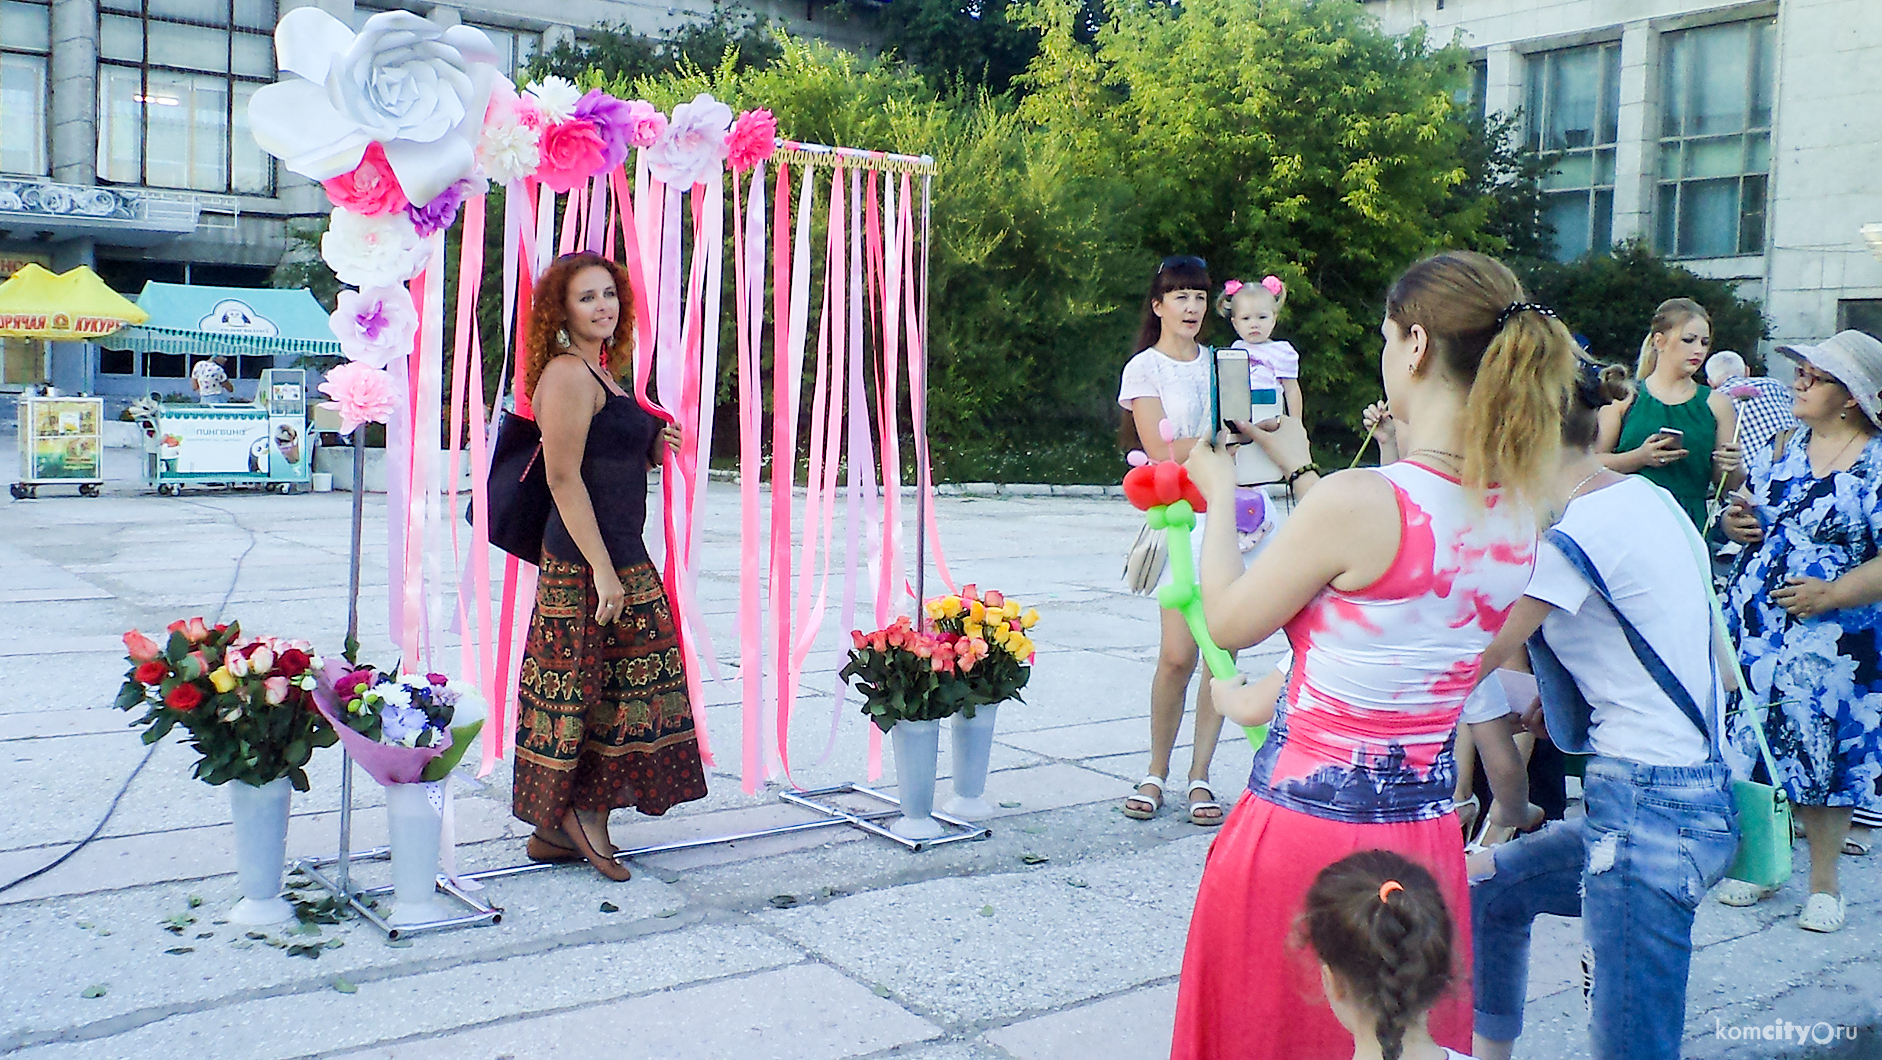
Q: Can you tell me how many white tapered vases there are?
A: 4